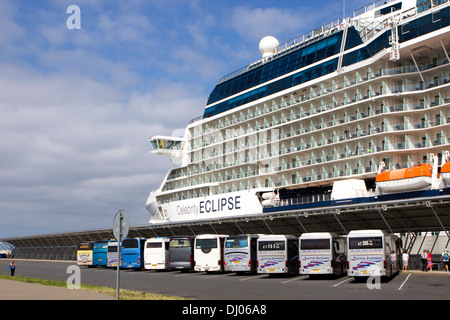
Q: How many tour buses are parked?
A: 11